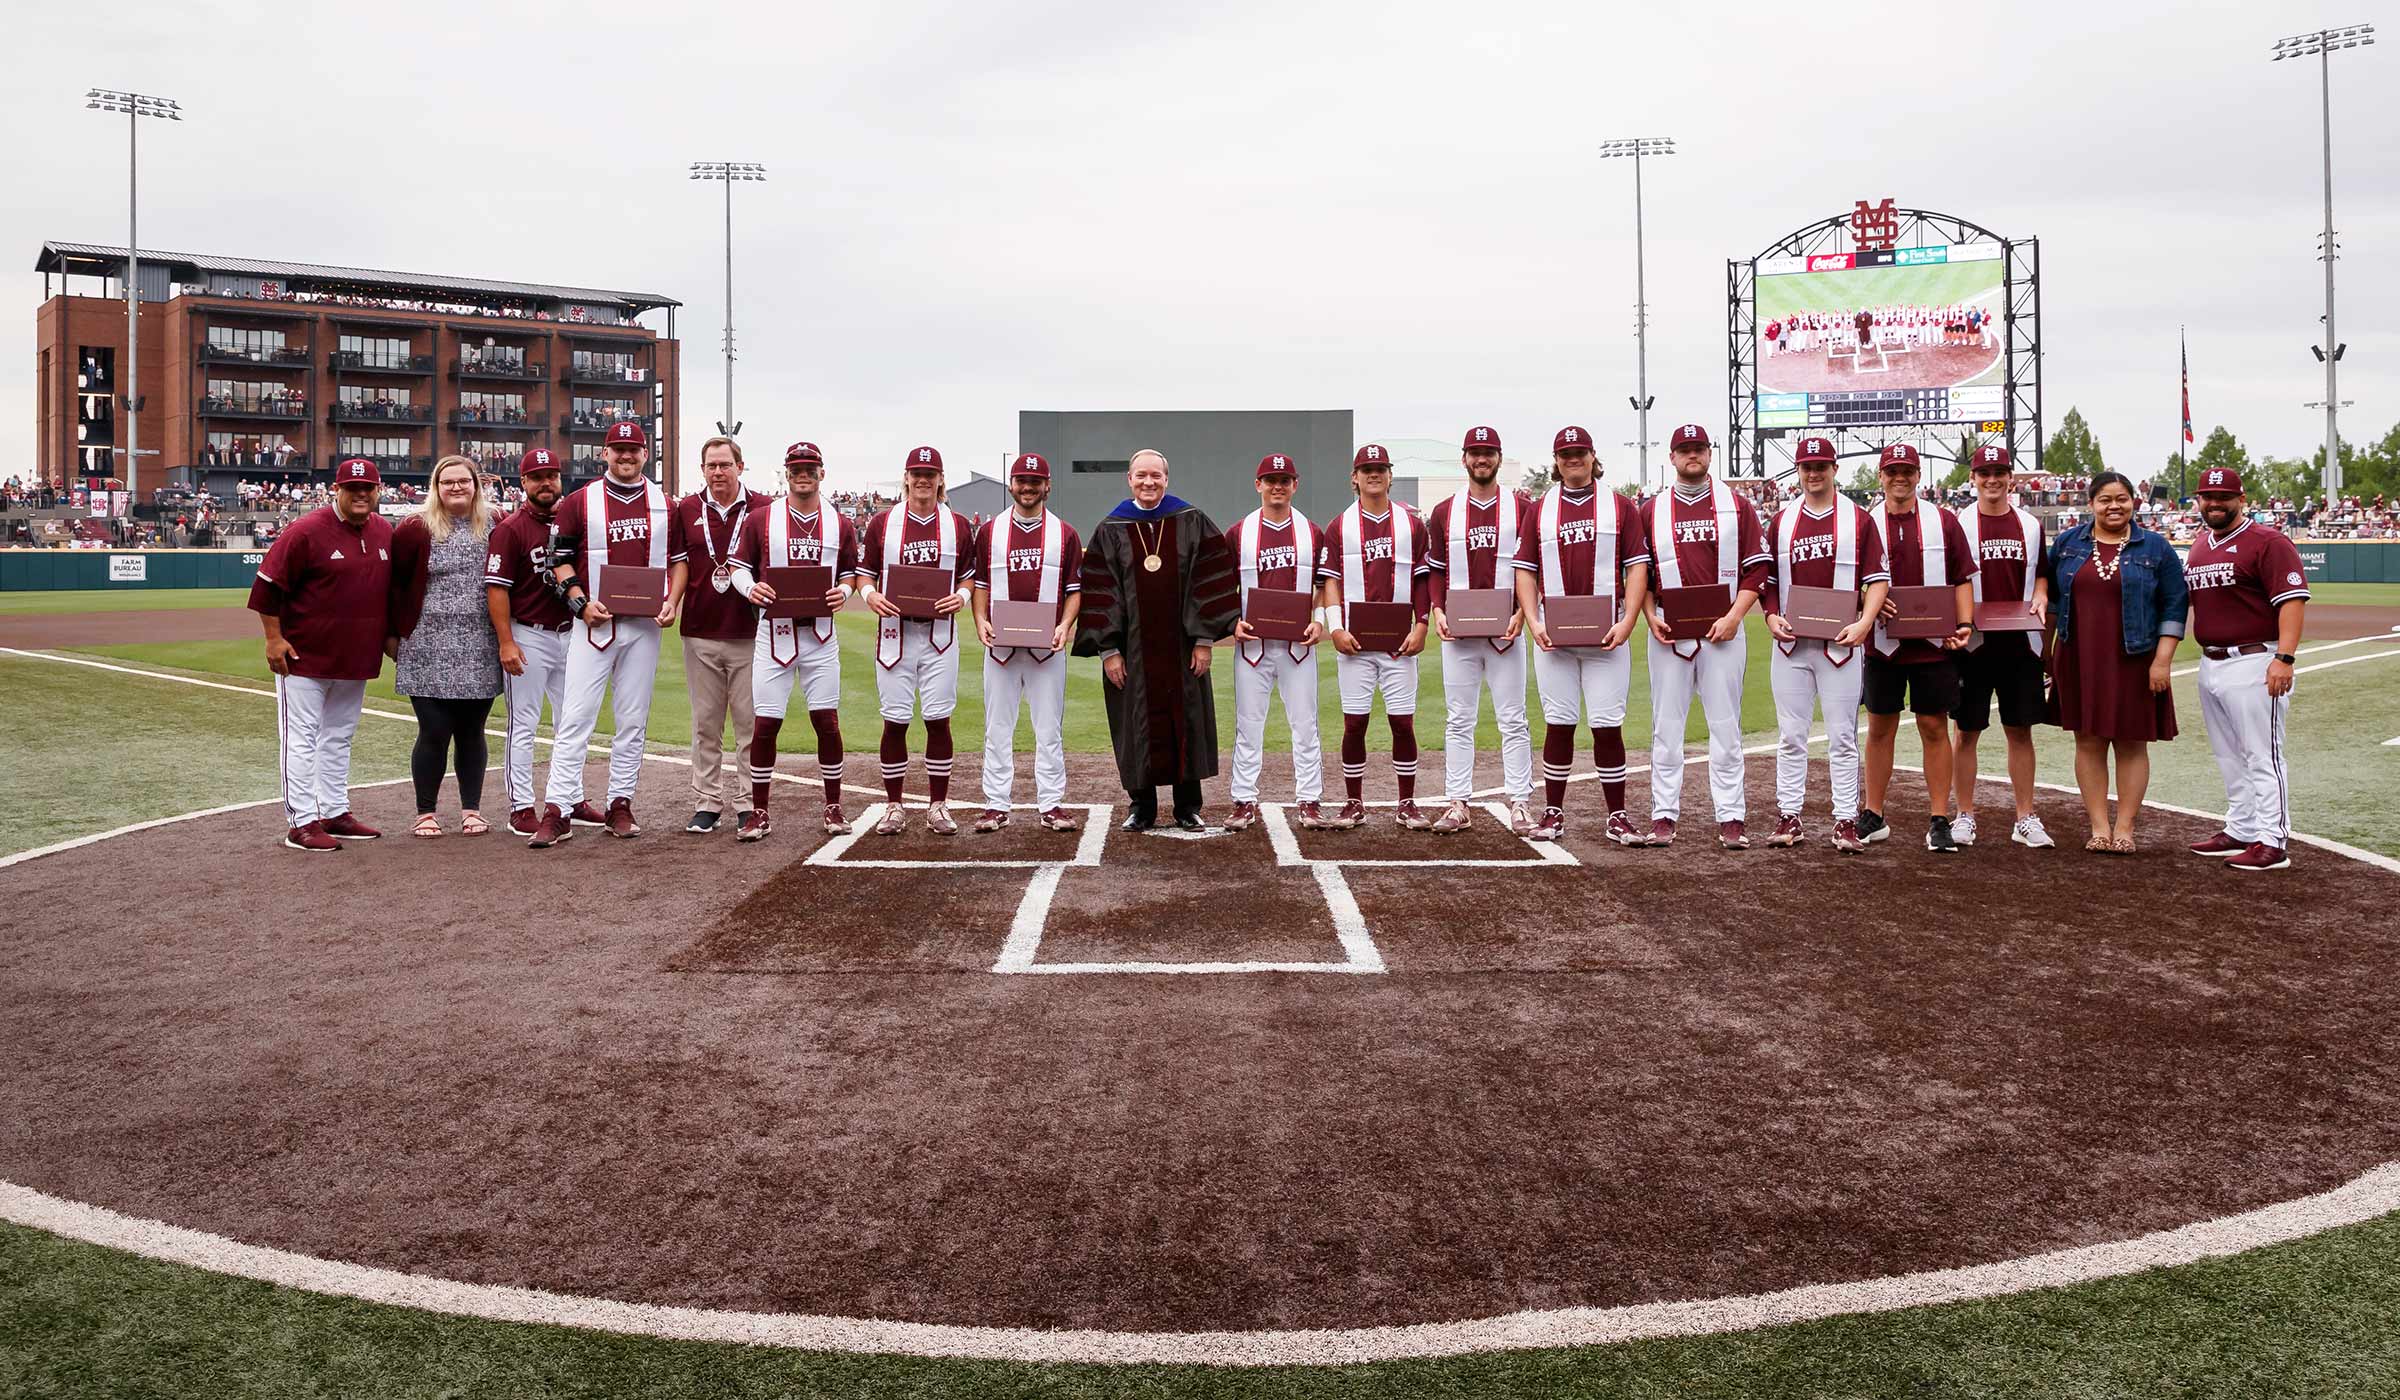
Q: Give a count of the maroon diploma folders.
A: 12